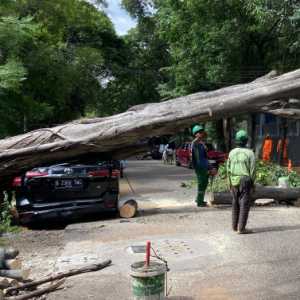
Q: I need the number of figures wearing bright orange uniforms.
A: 2